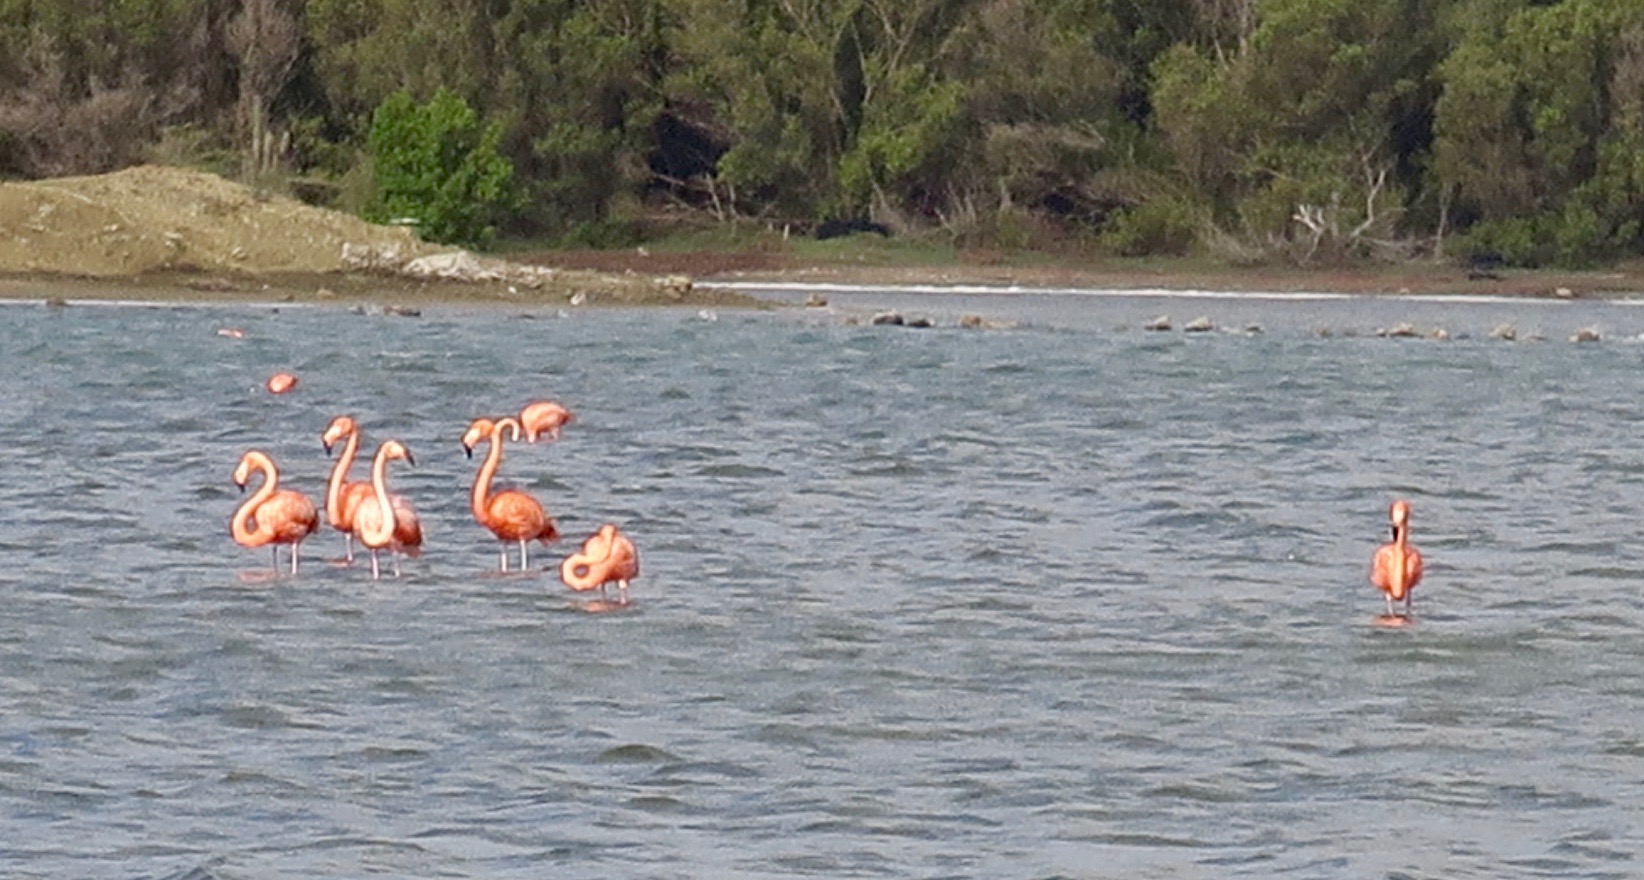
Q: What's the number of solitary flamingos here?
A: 1